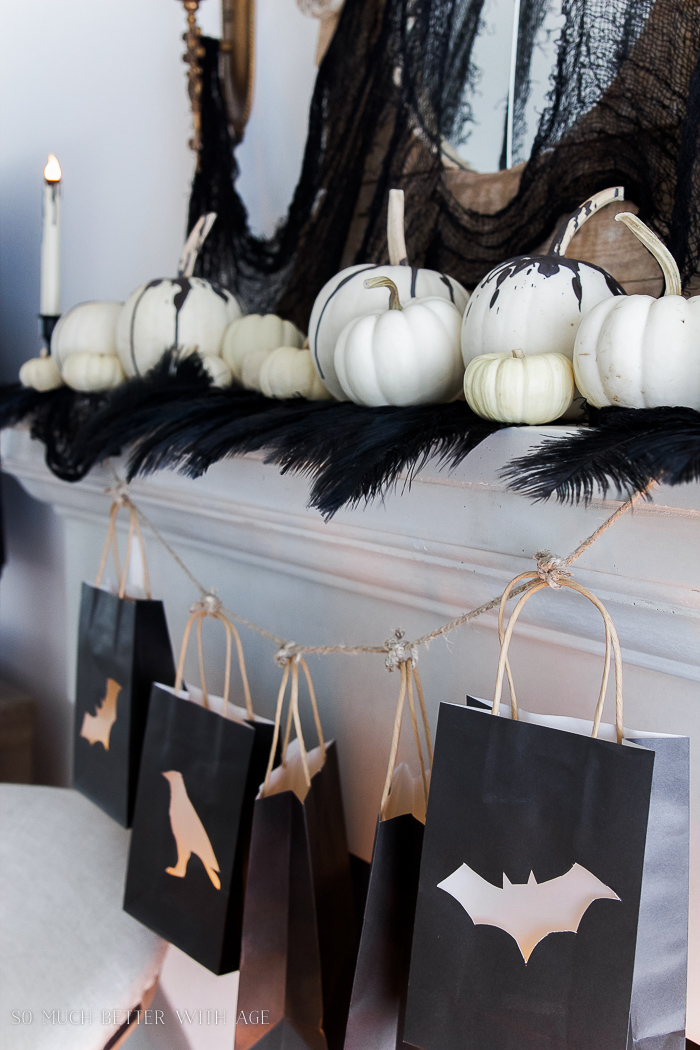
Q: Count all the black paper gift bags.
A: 5